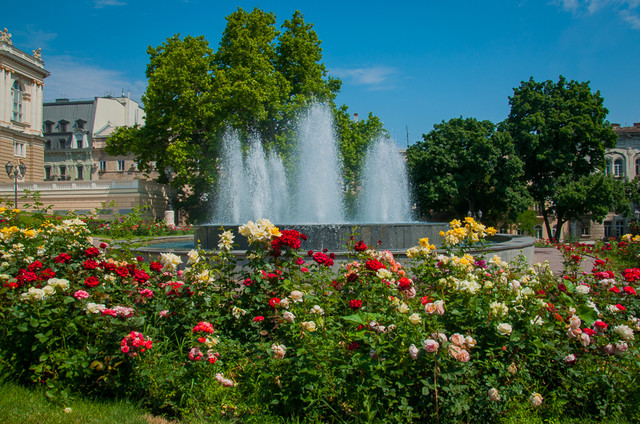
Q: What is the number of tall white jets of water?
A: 5